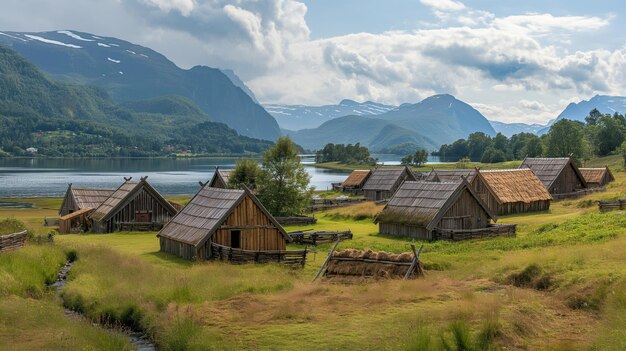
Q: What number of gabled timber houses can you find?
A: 11